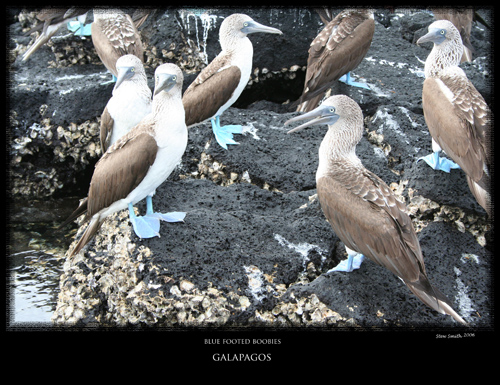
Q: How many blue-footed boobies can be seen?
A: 9